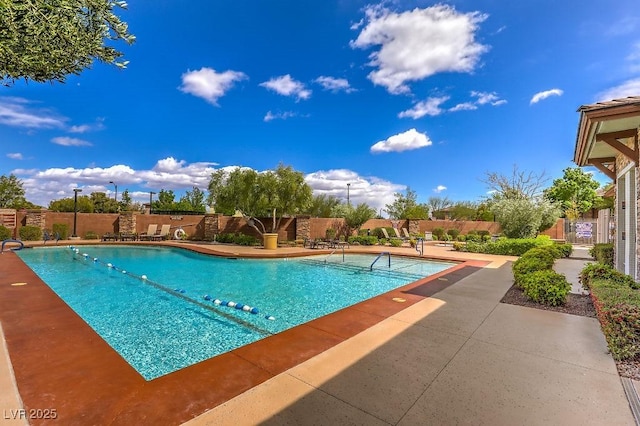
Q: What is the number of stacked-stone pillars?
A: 5